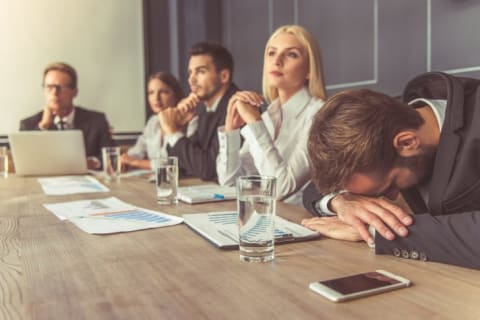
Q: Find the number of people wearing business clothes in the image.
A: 5